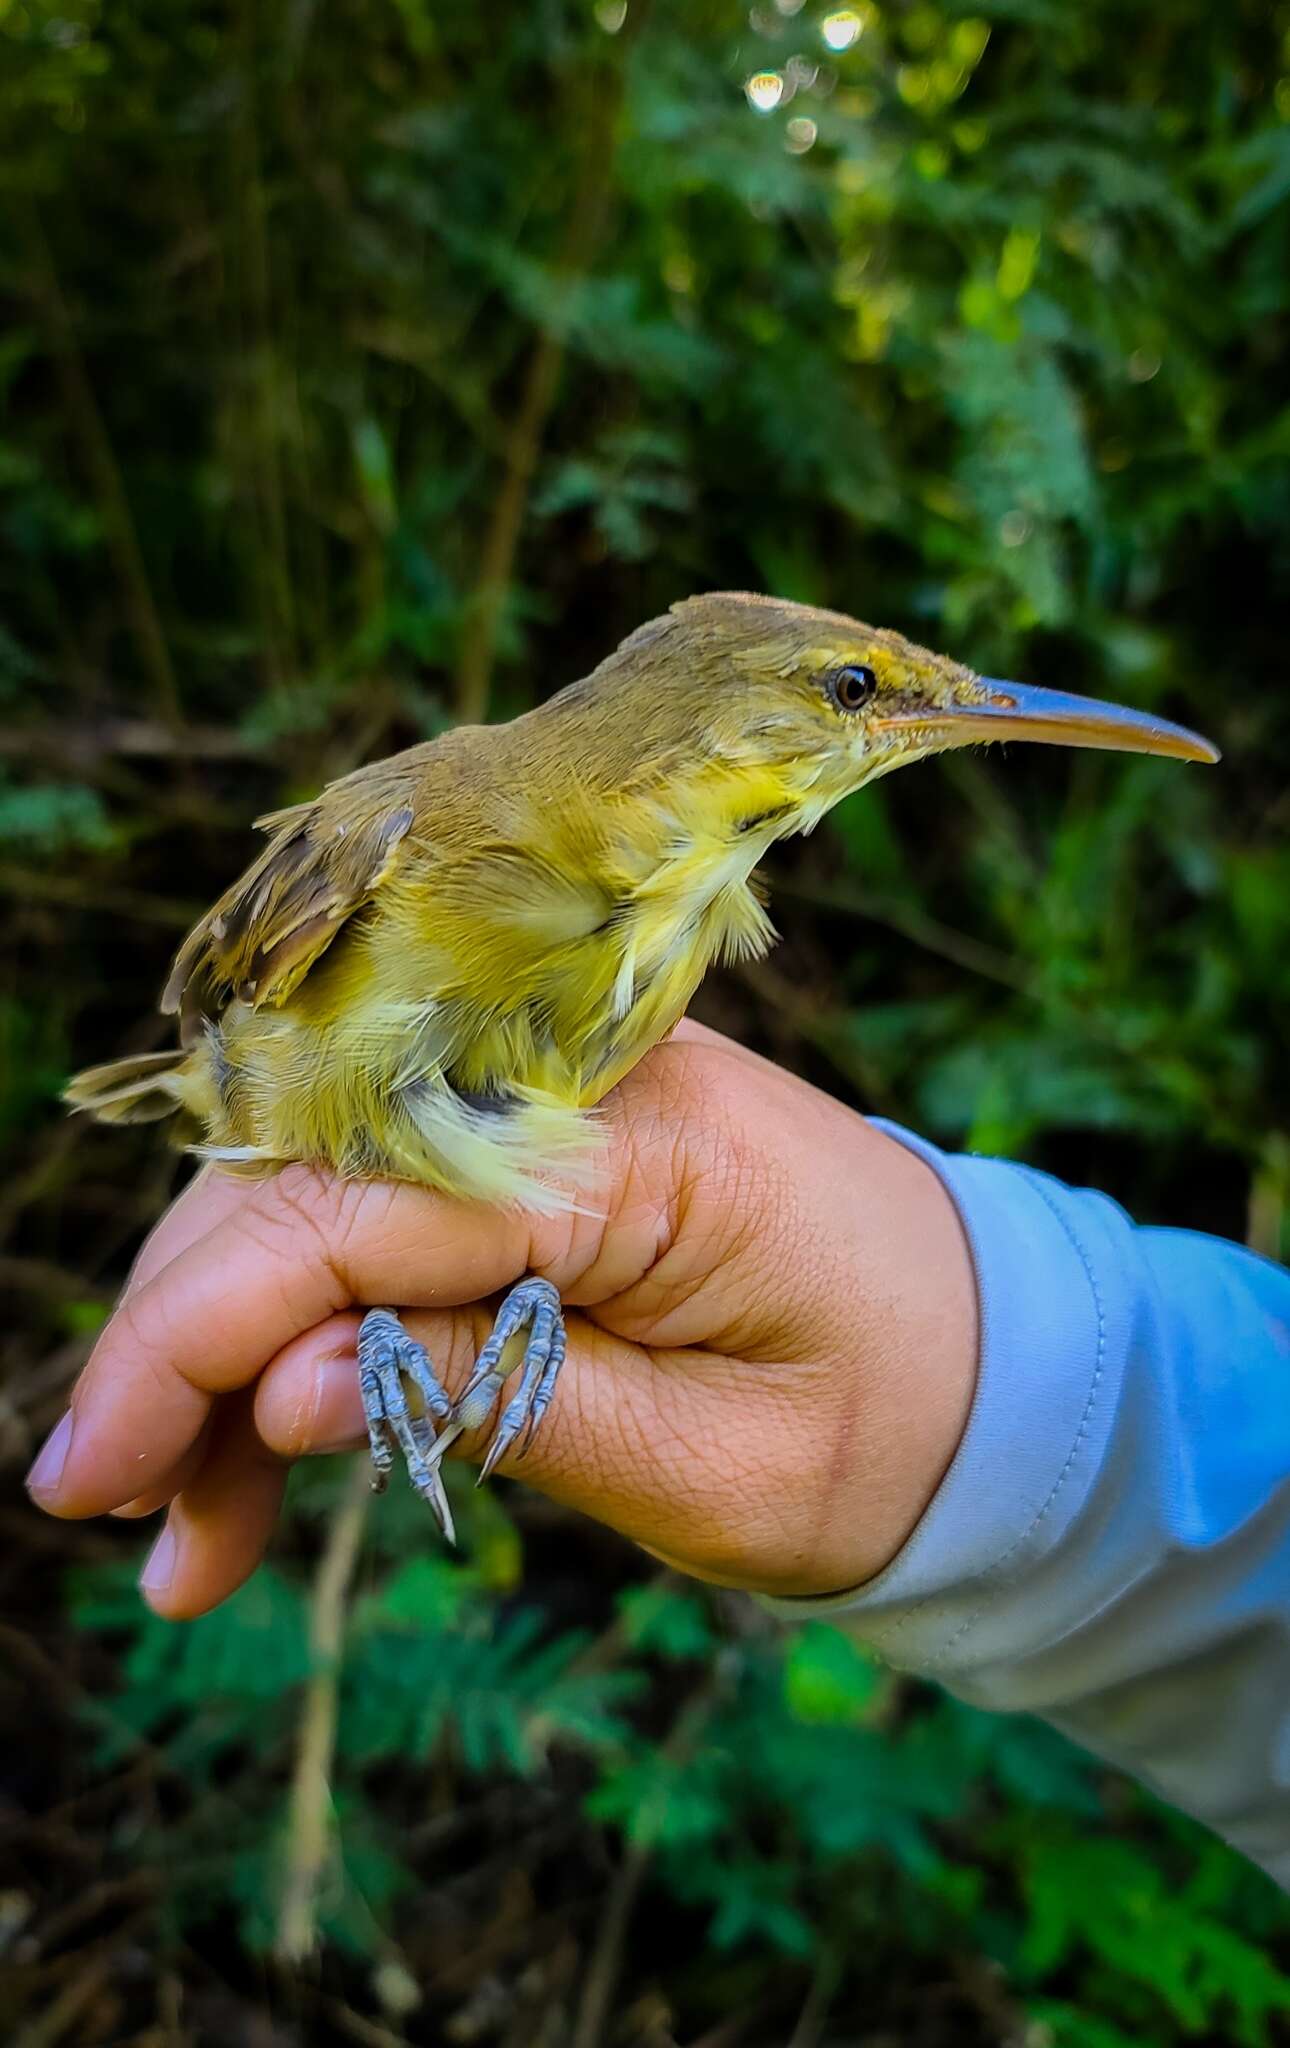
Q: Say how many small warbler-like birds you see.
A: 1